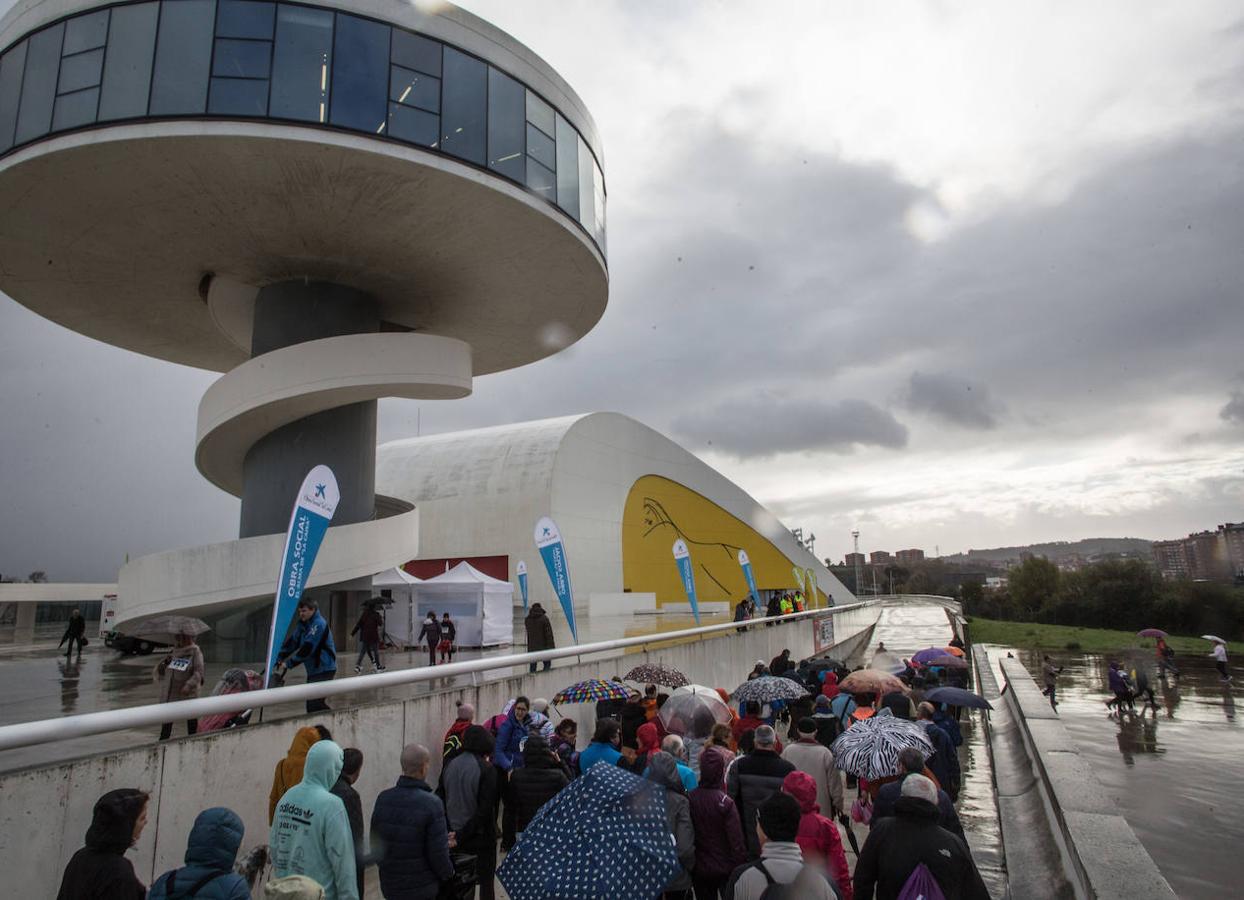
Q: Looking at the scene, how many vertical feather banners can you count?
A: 7